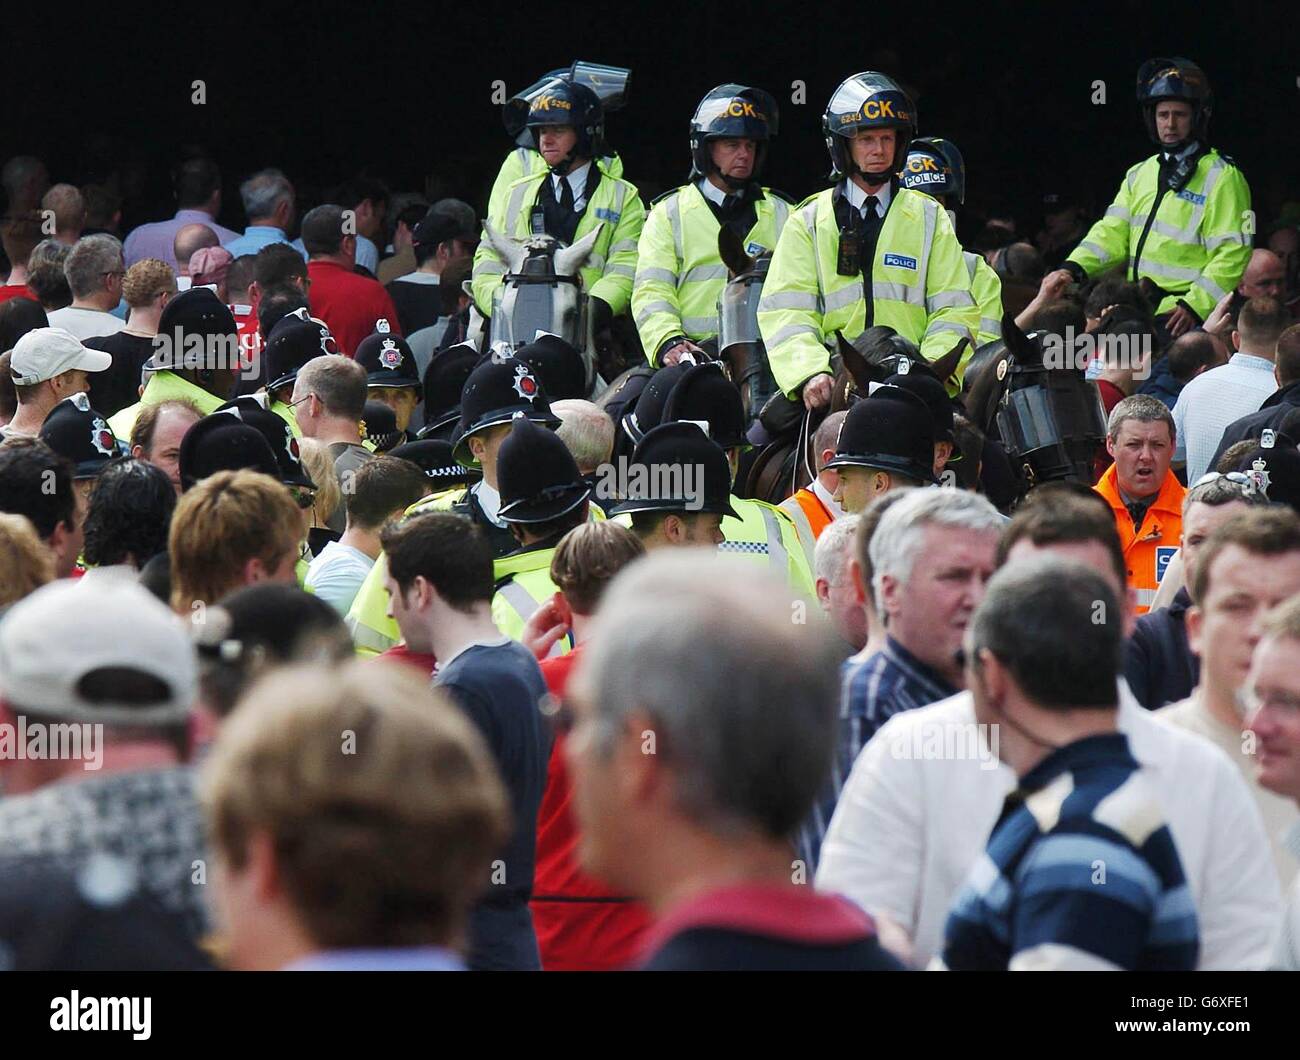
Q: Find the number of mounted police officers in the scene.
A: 6